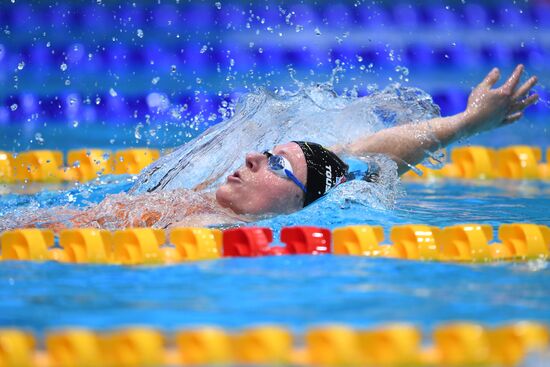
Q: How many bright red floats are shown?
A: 2